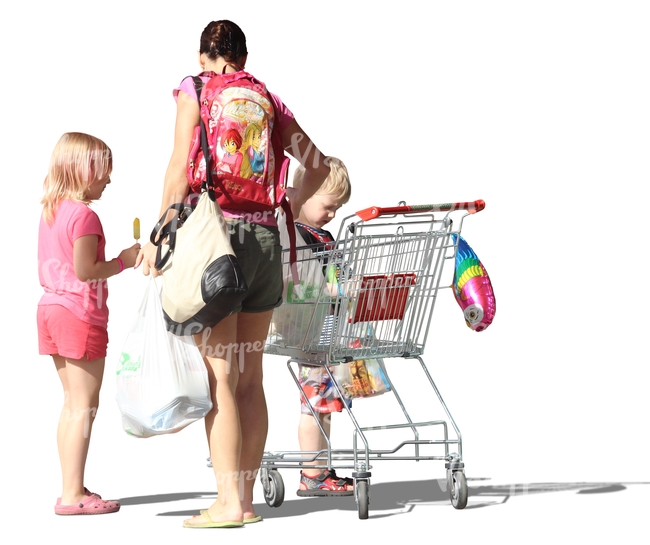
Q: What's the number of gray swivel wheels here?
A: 3